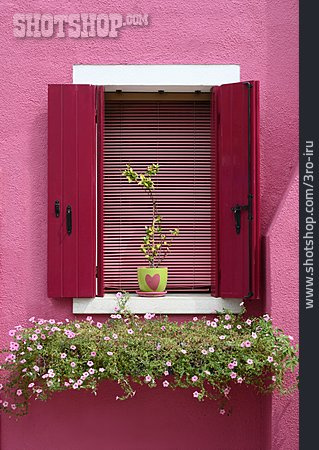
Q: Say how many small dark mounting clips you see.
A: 3